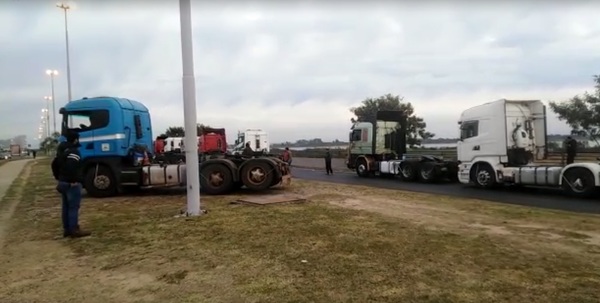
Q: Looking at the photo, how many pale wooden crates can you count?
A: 0